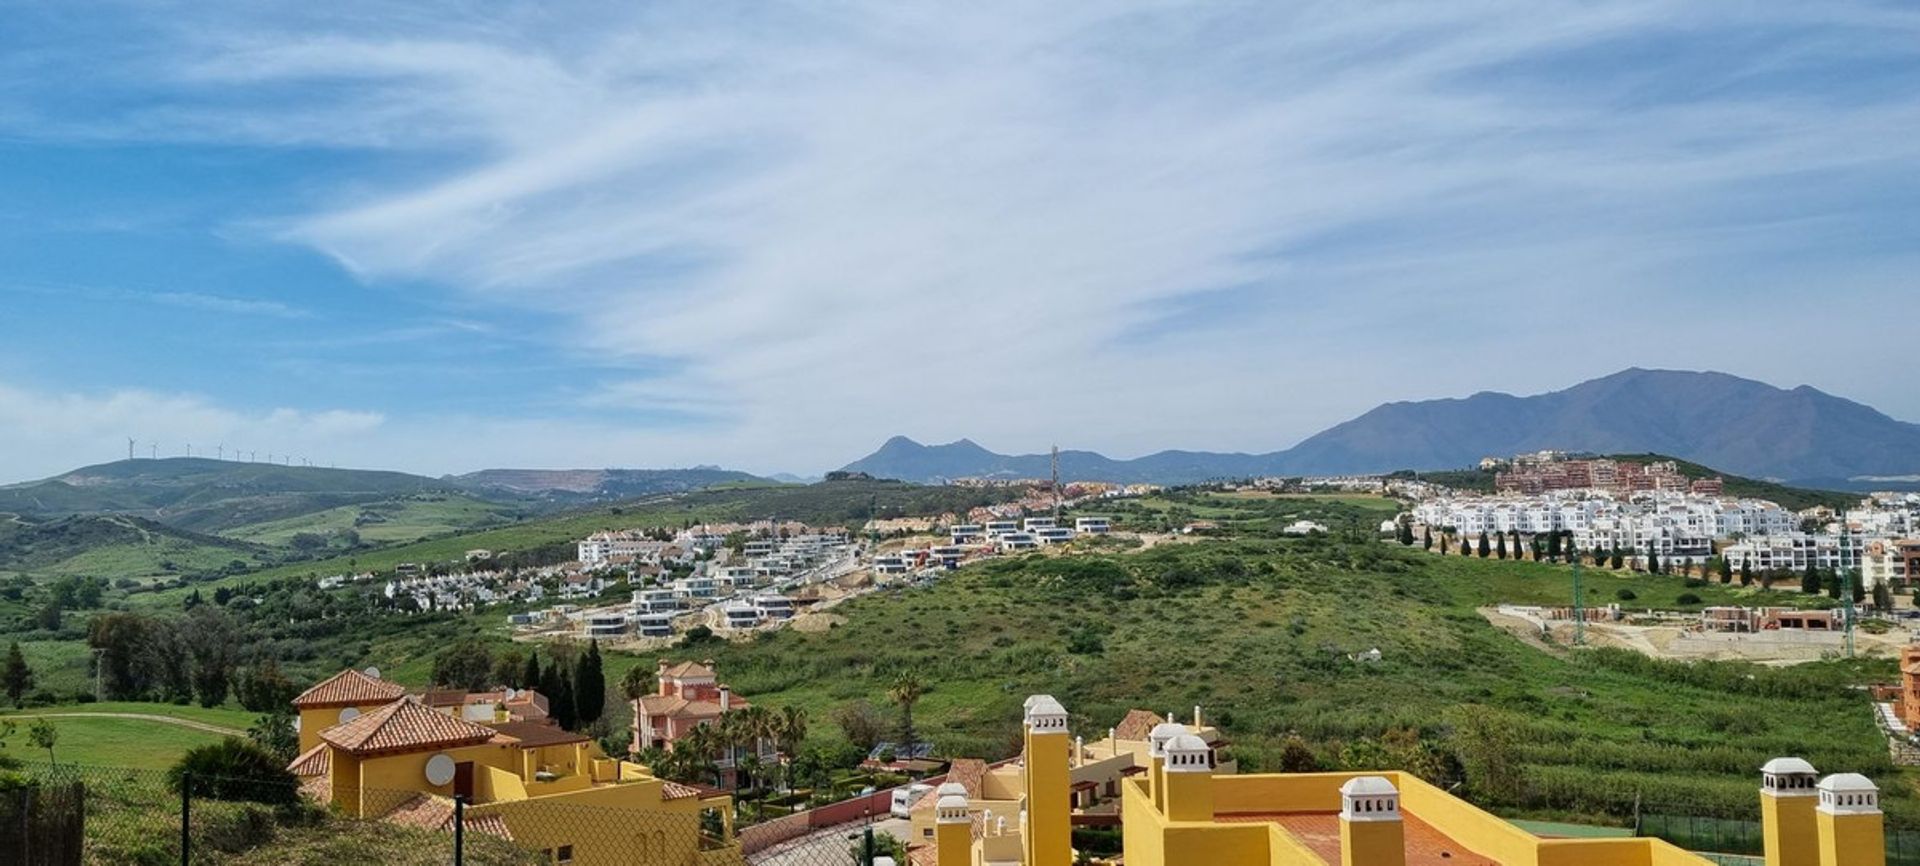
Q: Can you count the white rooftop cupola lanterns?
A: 9